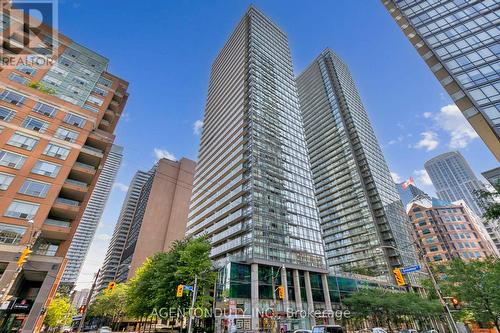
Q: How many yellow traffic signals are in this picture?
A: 5